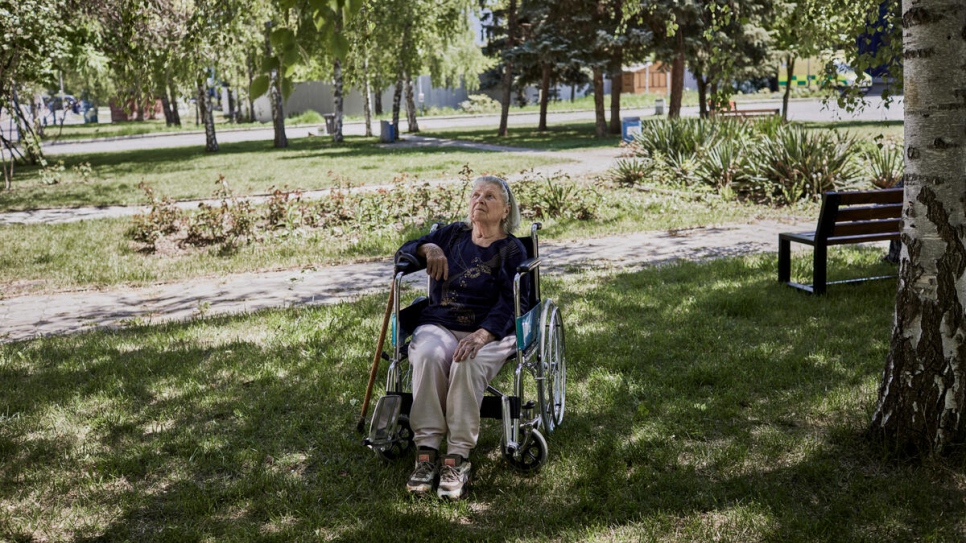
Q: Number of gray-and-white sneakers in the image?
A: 2